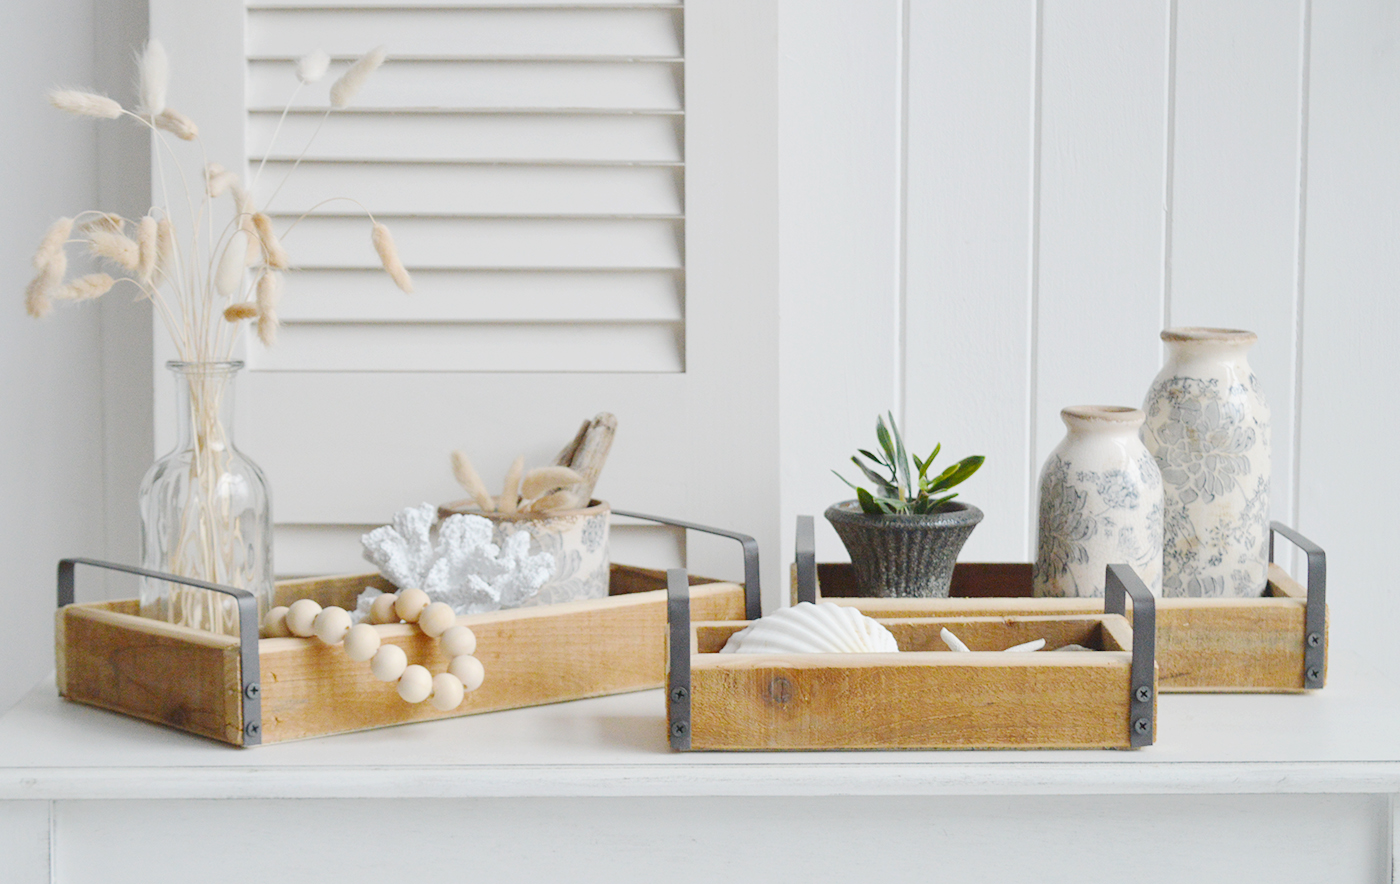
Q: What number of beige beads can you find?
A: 12